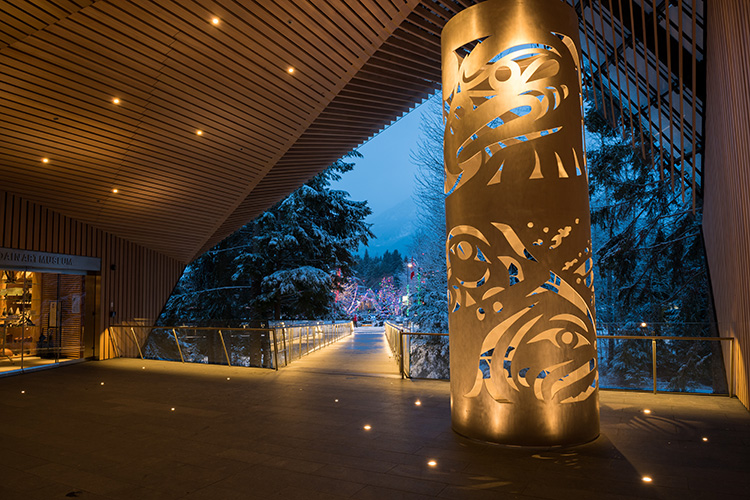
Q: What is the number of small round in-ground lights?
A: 12